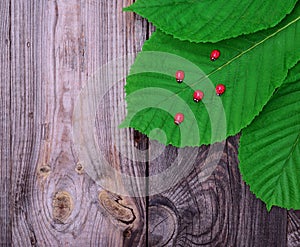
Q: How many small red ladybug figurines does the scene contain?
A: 5